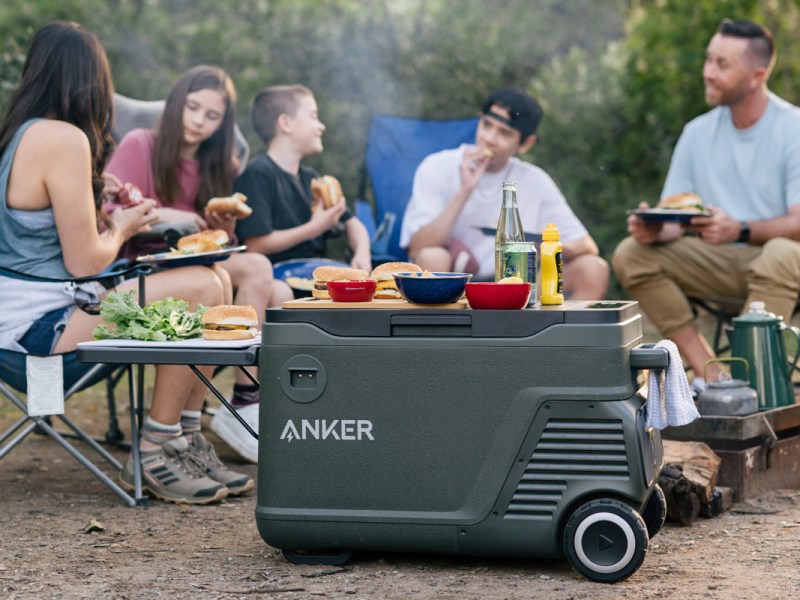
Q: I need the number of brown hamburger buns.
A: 7